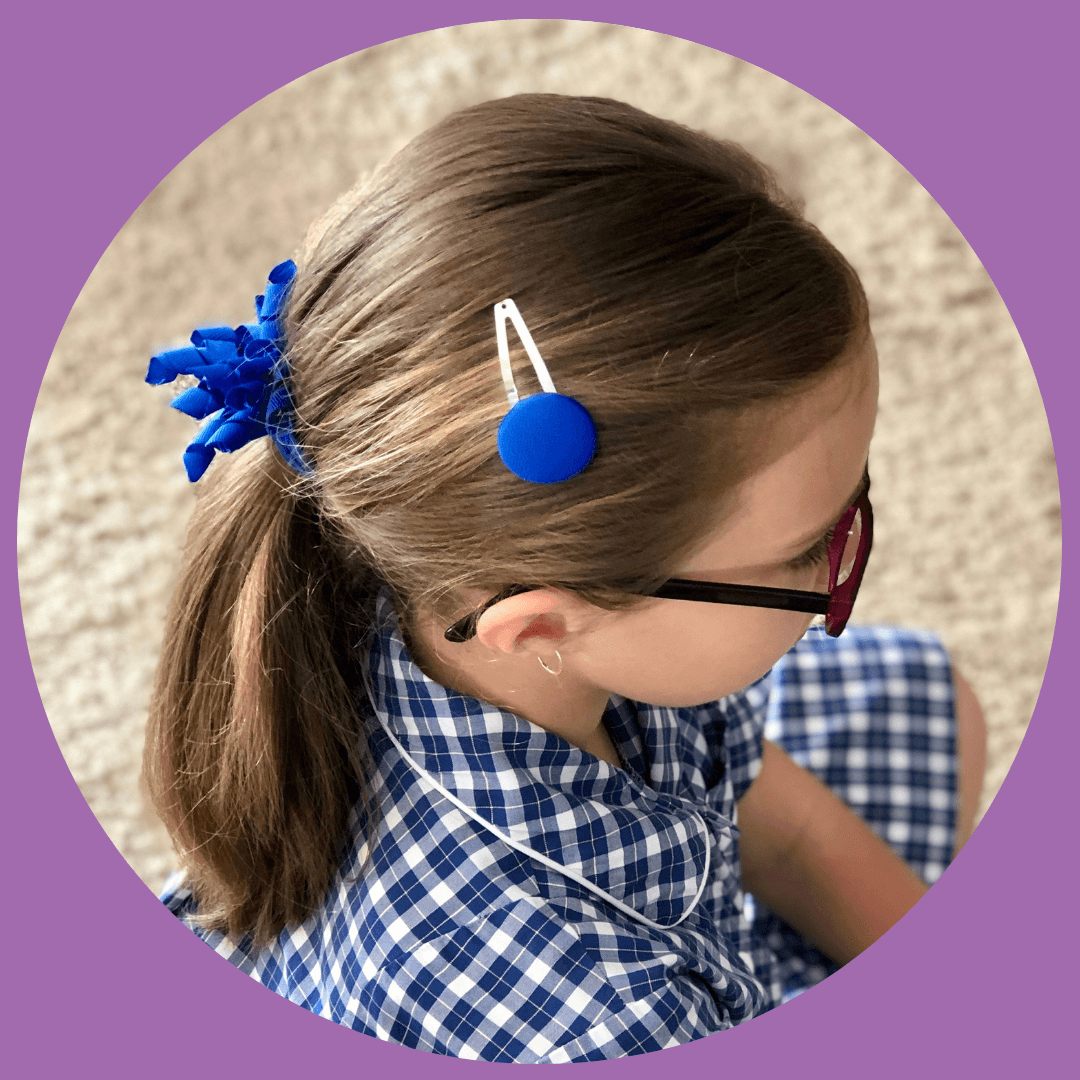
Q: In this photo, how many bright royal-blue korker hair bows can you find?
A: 1